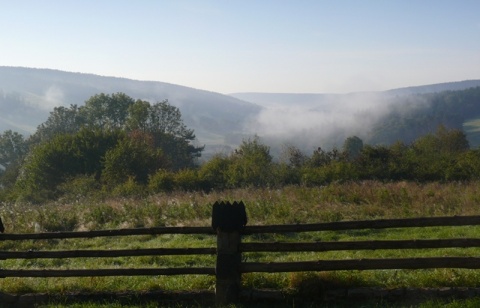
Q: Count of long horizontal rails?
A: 6